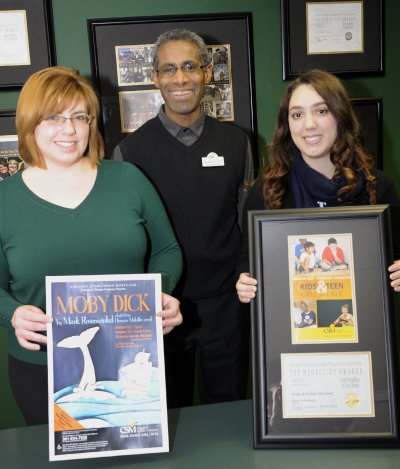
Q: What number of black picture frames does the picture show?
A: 6